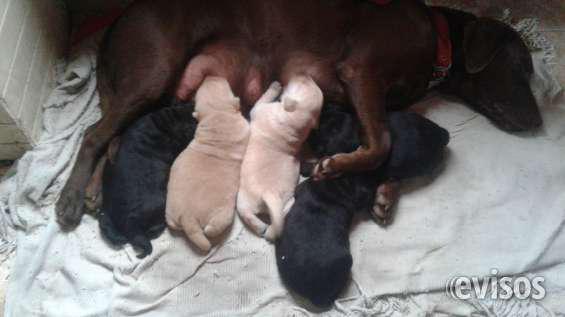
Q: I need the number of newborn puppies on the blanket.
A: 5